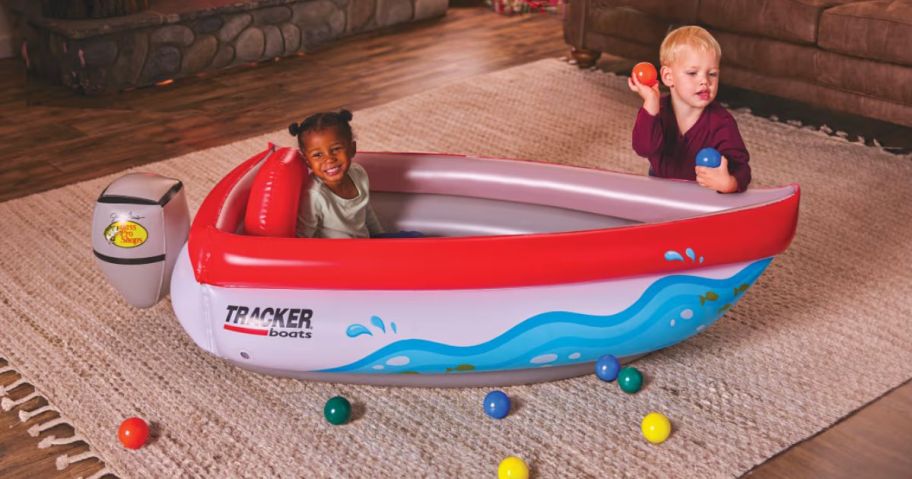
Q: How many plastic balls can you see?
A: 9